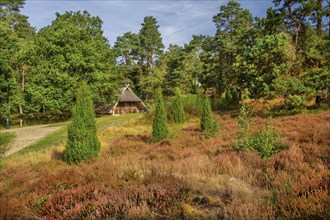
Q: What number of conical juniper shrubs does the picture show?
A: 4